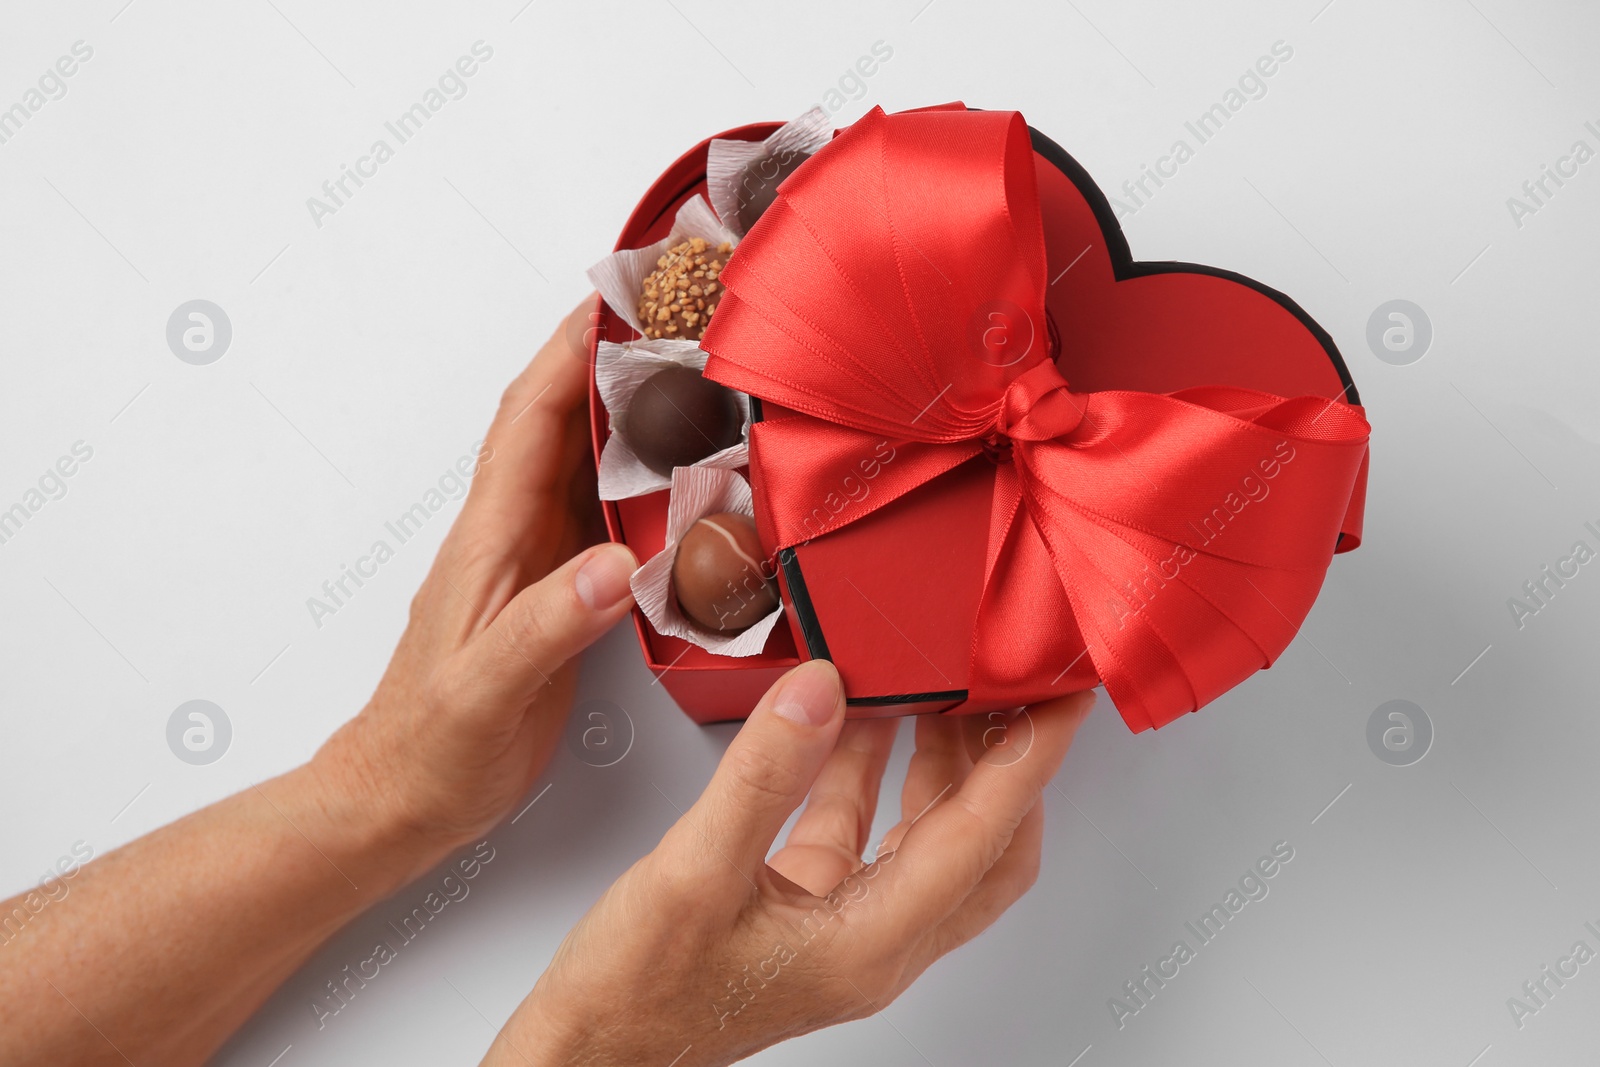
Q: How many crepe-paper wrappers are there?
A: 4